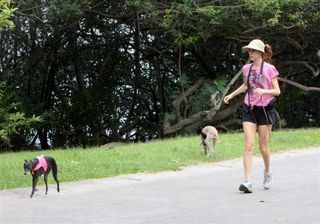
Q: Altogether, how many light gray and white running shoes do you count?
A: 2